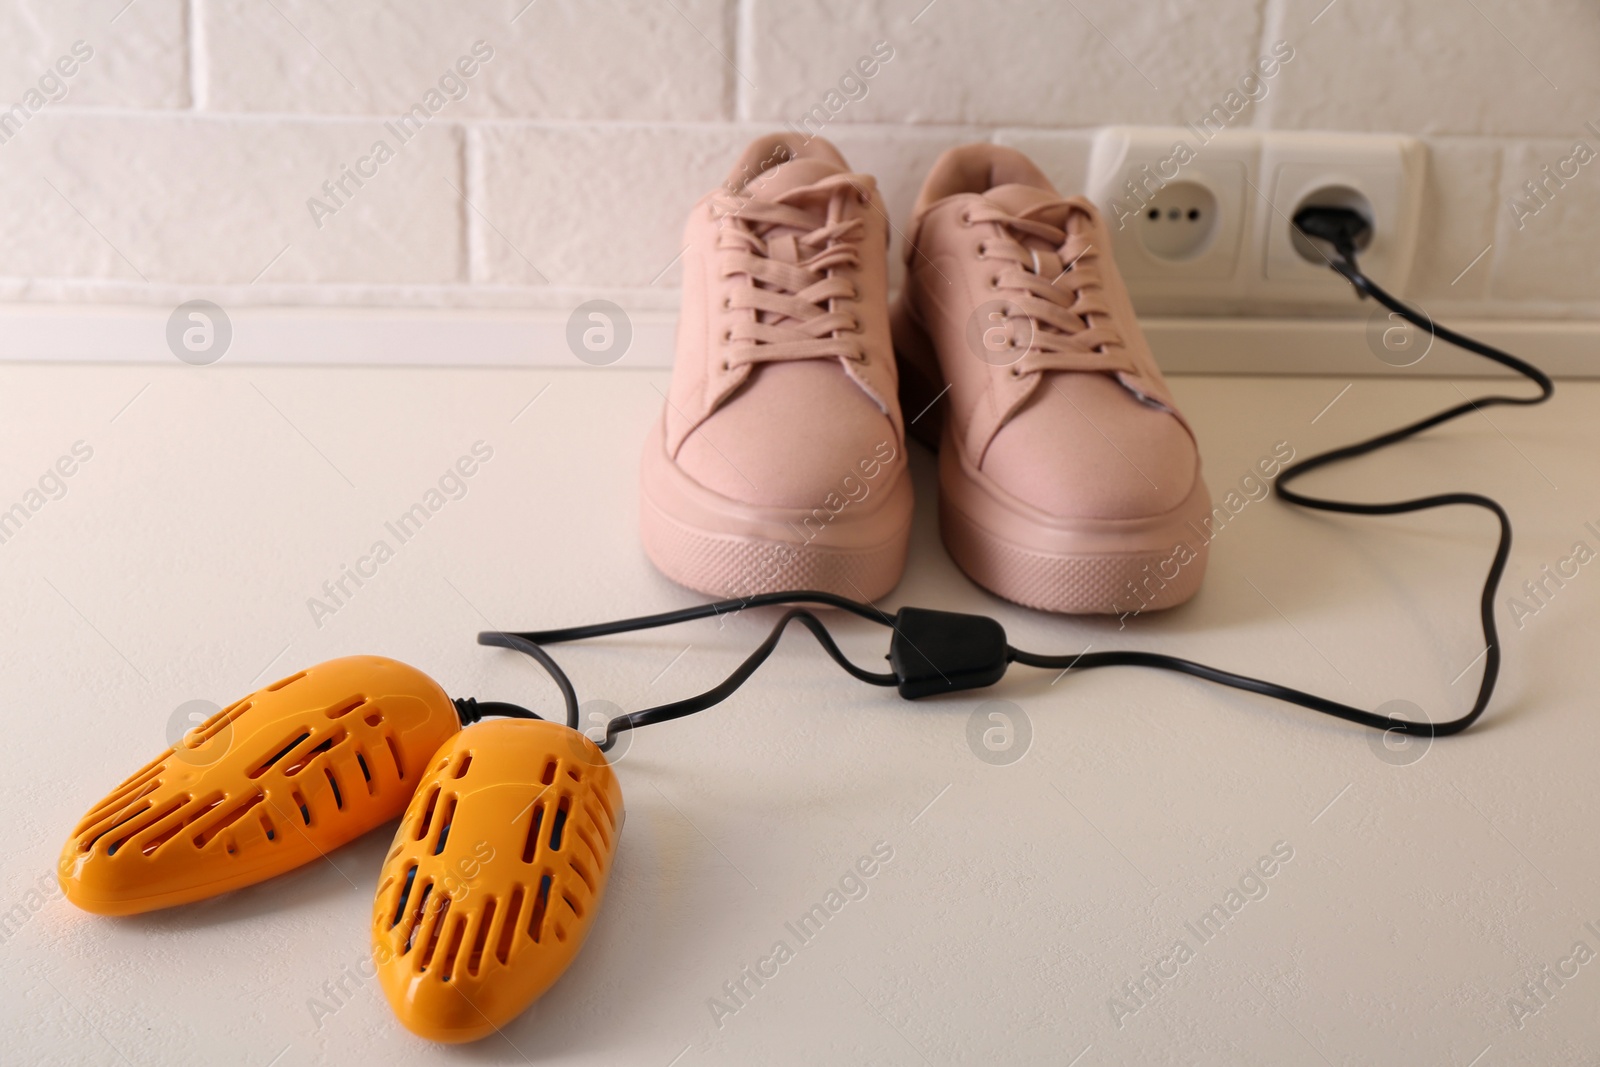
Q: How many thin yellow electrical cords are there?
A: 0